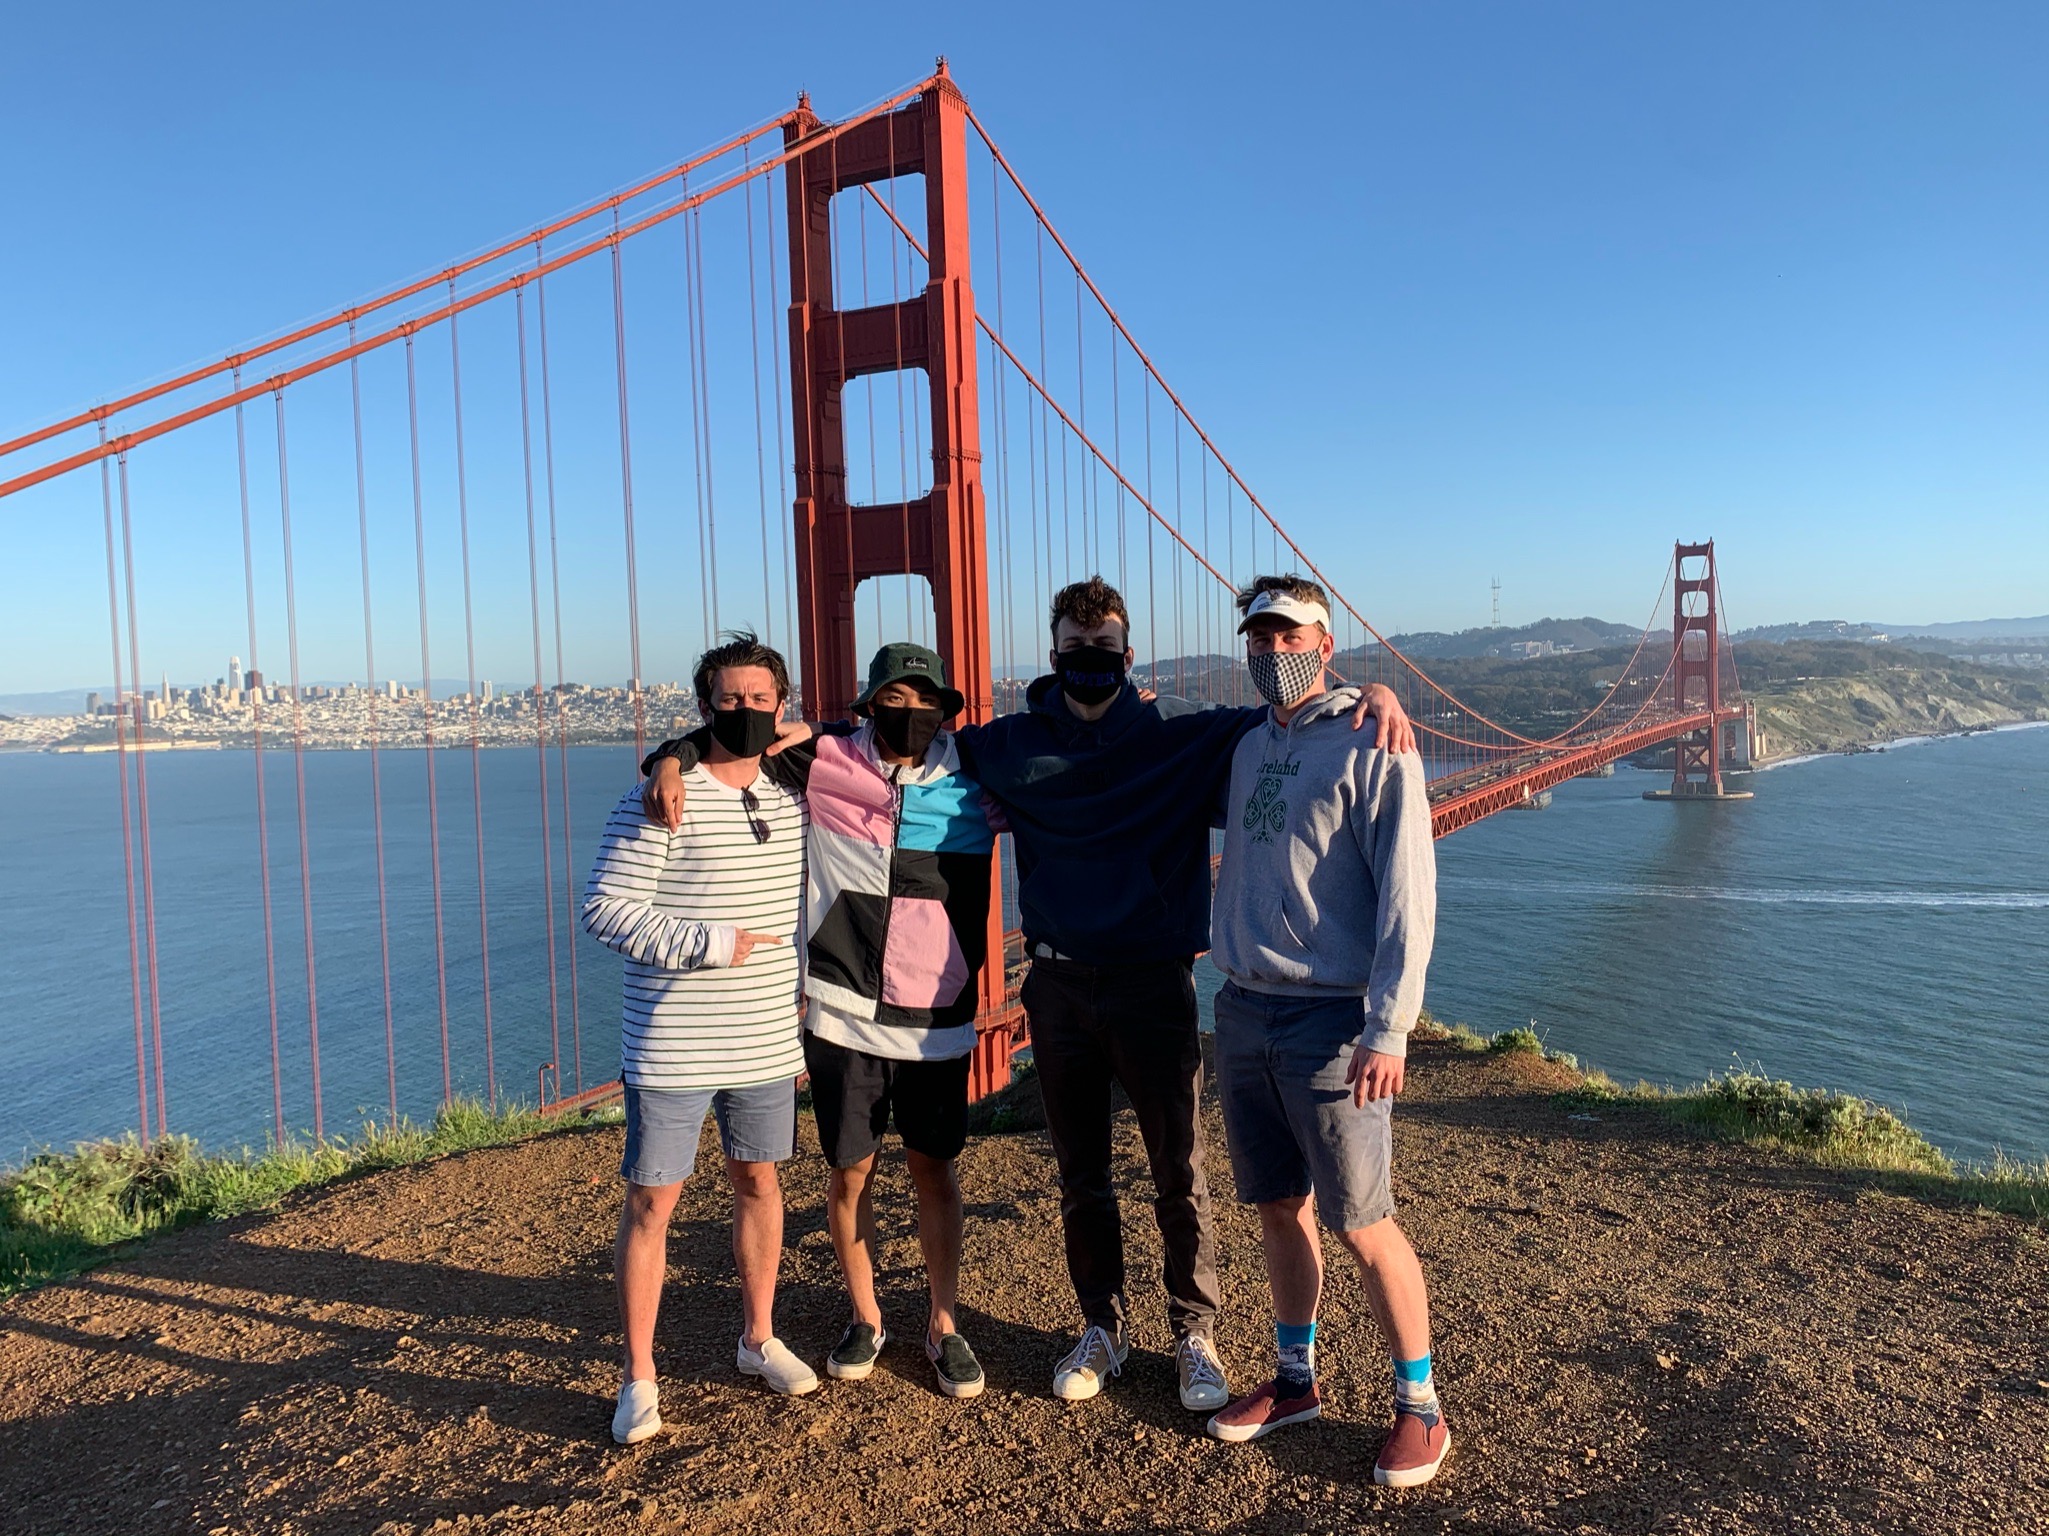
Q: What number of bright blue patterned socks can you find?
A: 2